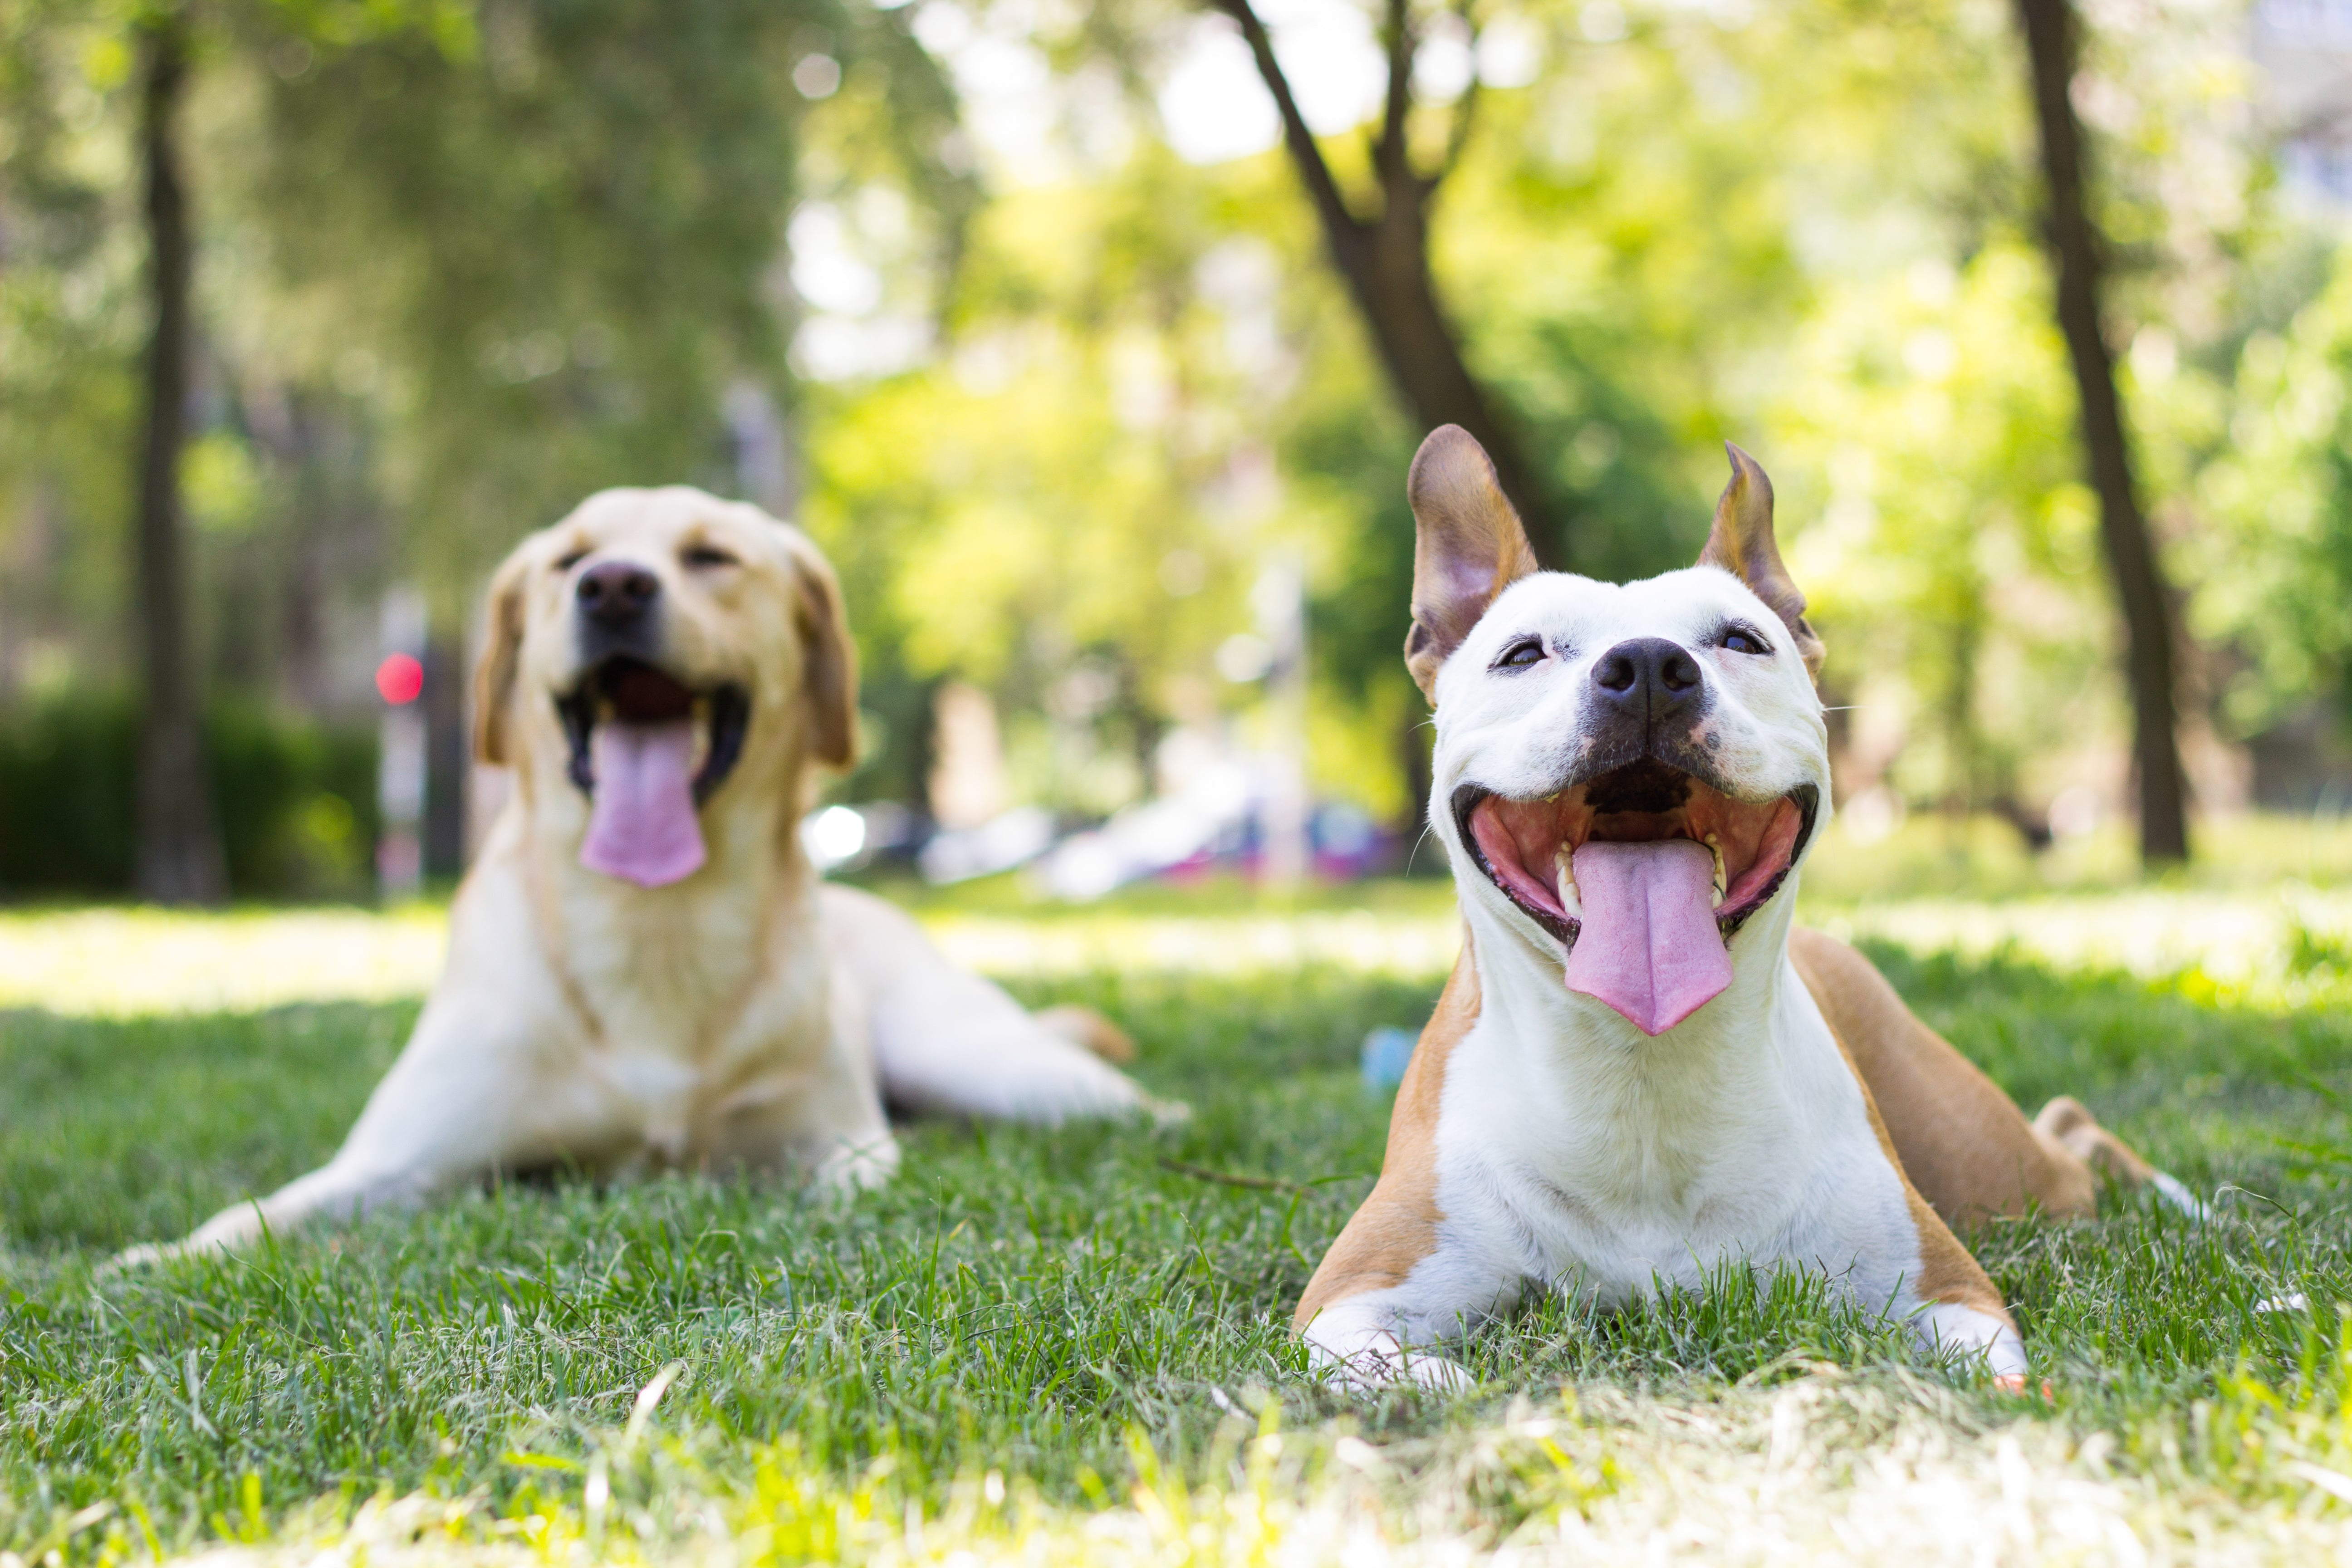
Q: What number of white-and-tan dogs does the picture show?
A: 1